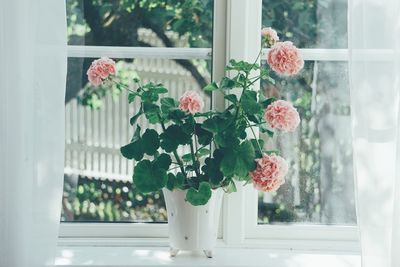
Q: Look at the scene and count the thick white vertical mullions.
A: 1